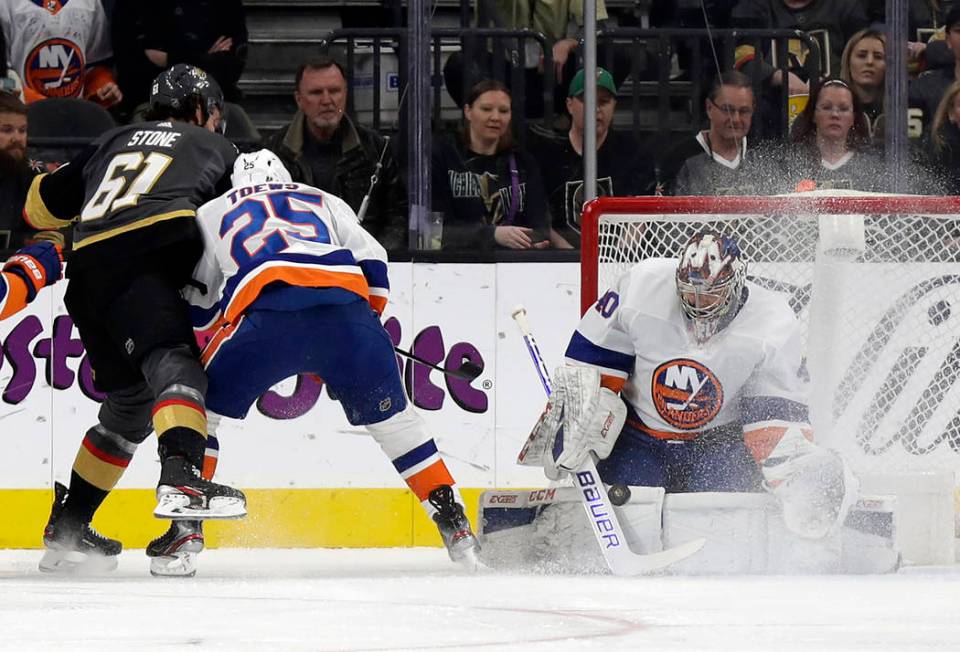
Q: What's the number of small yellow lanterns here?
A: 0